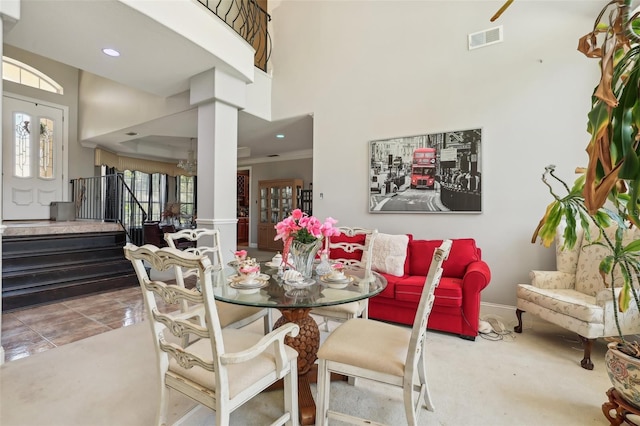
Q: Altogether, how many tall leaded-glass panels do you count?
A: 2